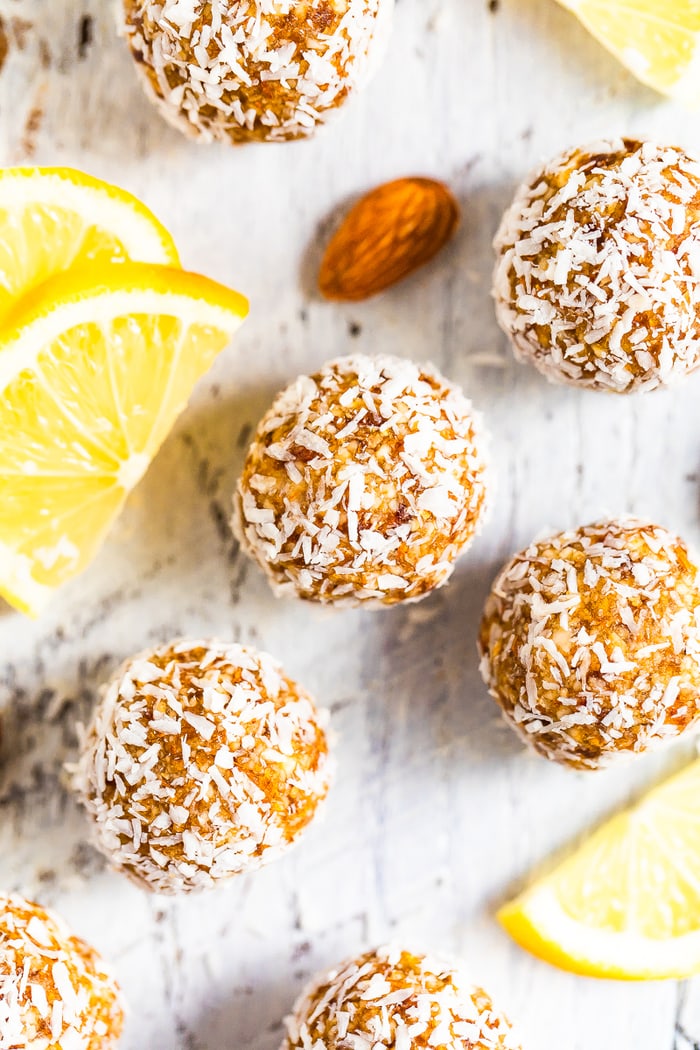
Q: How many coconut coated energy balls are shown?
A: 7